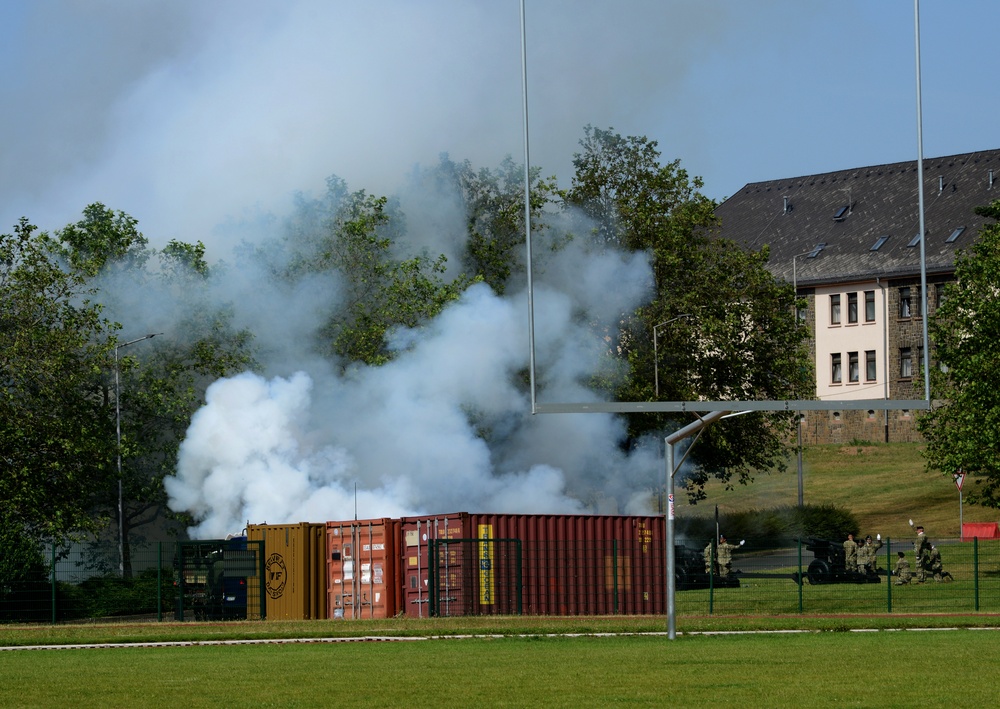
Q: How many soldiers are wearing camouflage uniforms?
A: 8